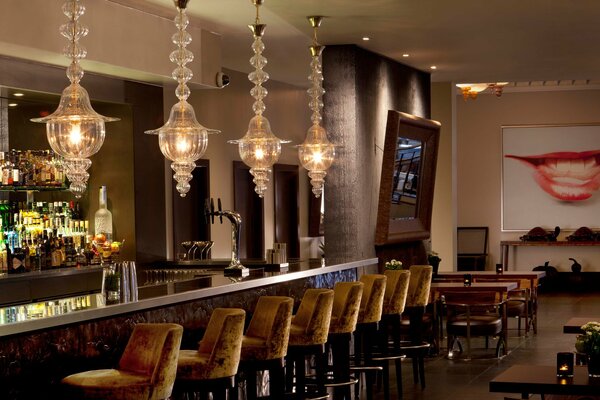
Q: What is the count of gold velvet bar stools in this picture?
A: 8